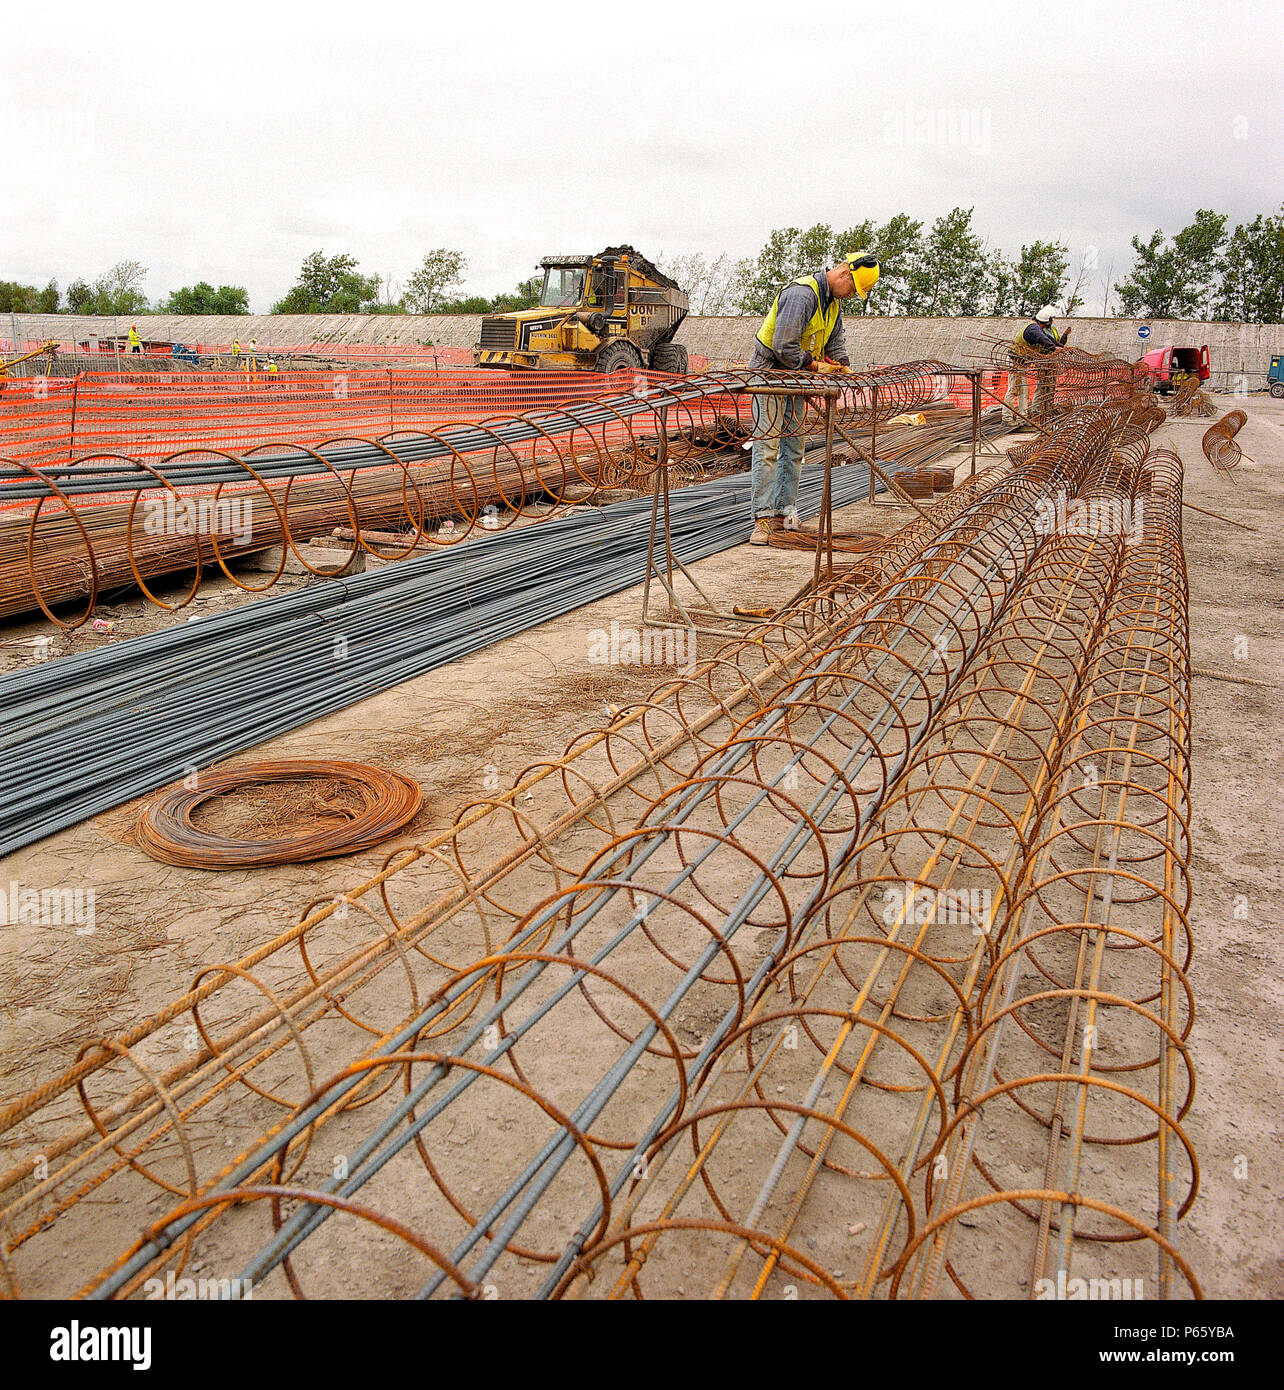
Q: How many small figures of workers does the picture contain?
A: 4